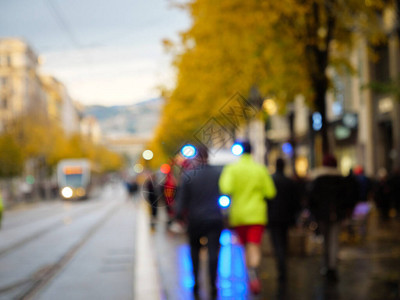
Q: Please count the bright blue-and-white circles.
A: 3